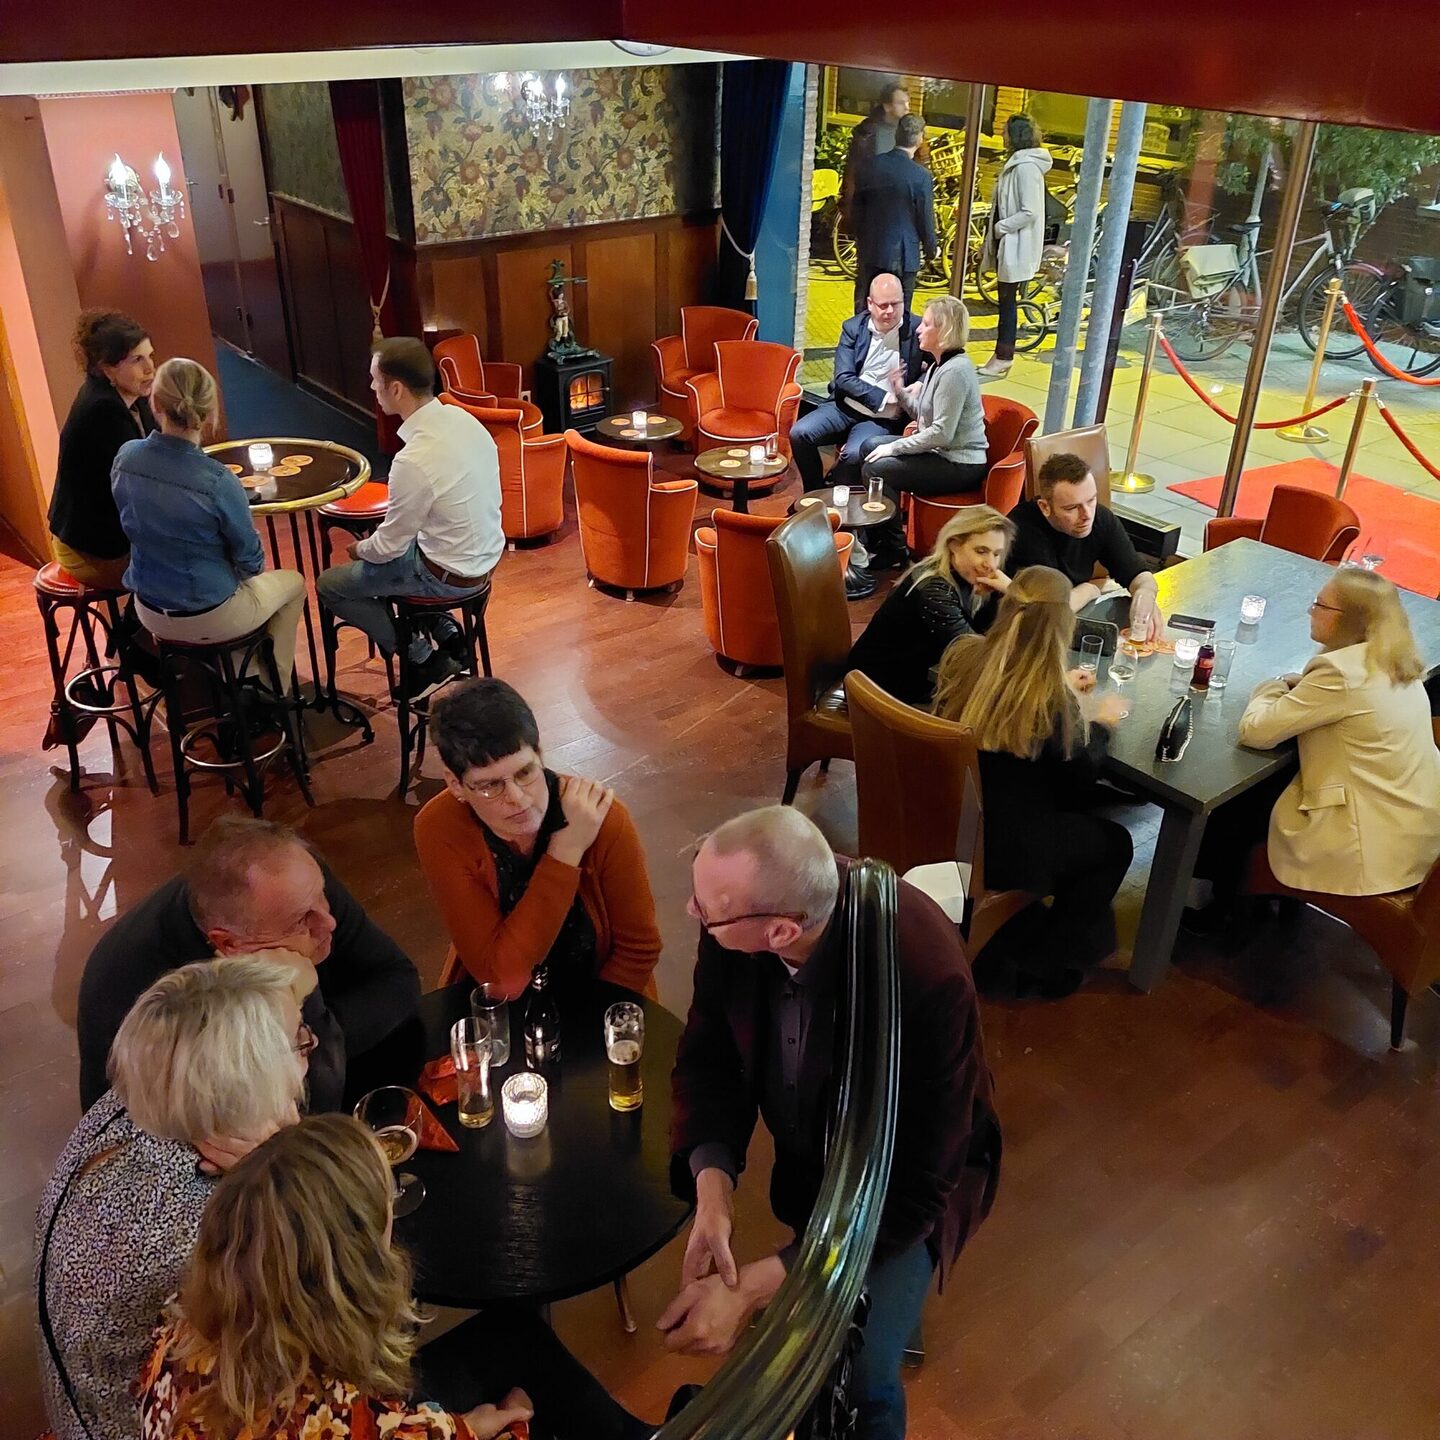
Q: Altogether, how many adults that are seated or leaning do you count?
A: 14